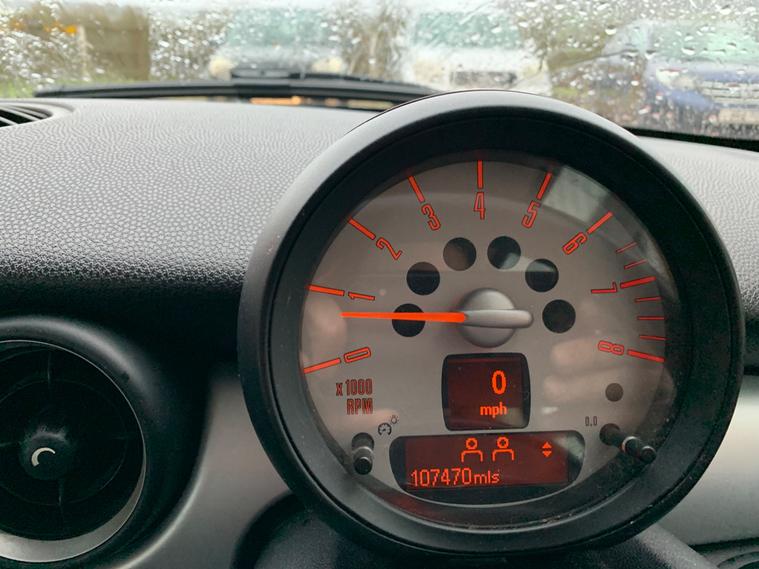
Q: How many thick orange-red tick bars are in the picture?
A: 9